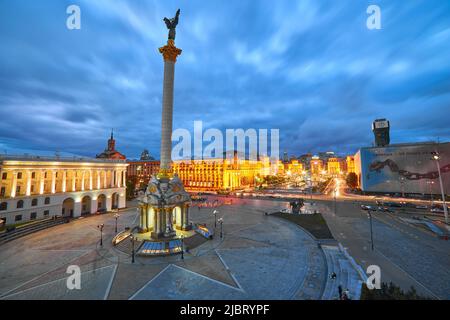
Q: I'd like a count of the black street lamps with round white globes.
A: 6